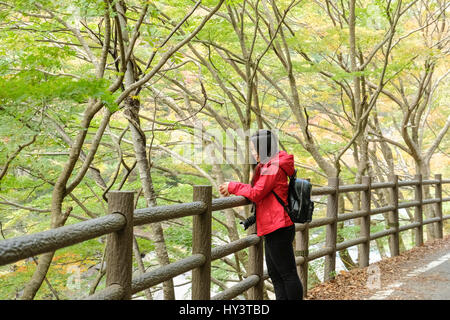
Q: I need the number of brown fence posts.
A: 9